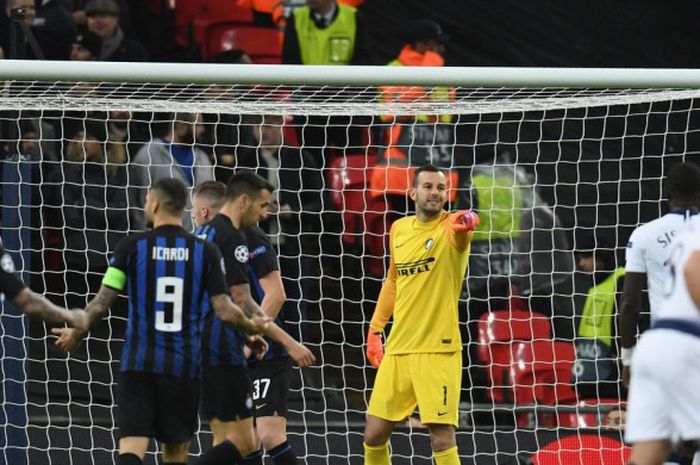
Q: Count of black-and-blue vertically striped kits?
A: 3